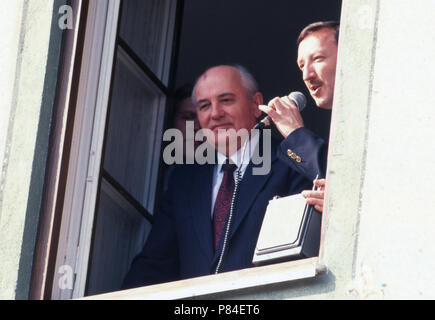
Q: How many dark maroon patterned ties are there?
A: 1